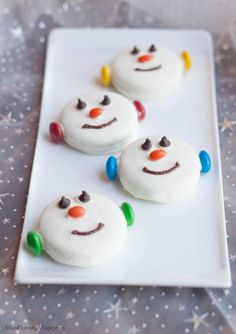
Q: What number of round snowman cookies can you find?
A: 4